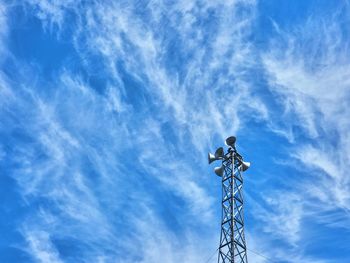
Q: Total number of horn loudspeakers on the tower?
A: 5